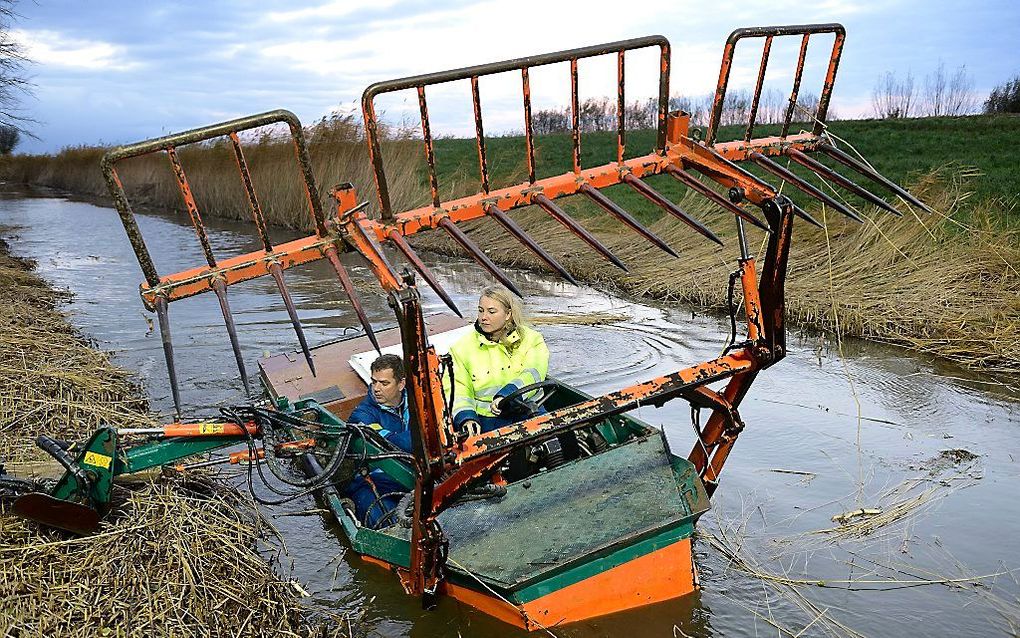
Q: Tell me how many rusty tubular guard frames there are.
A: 3